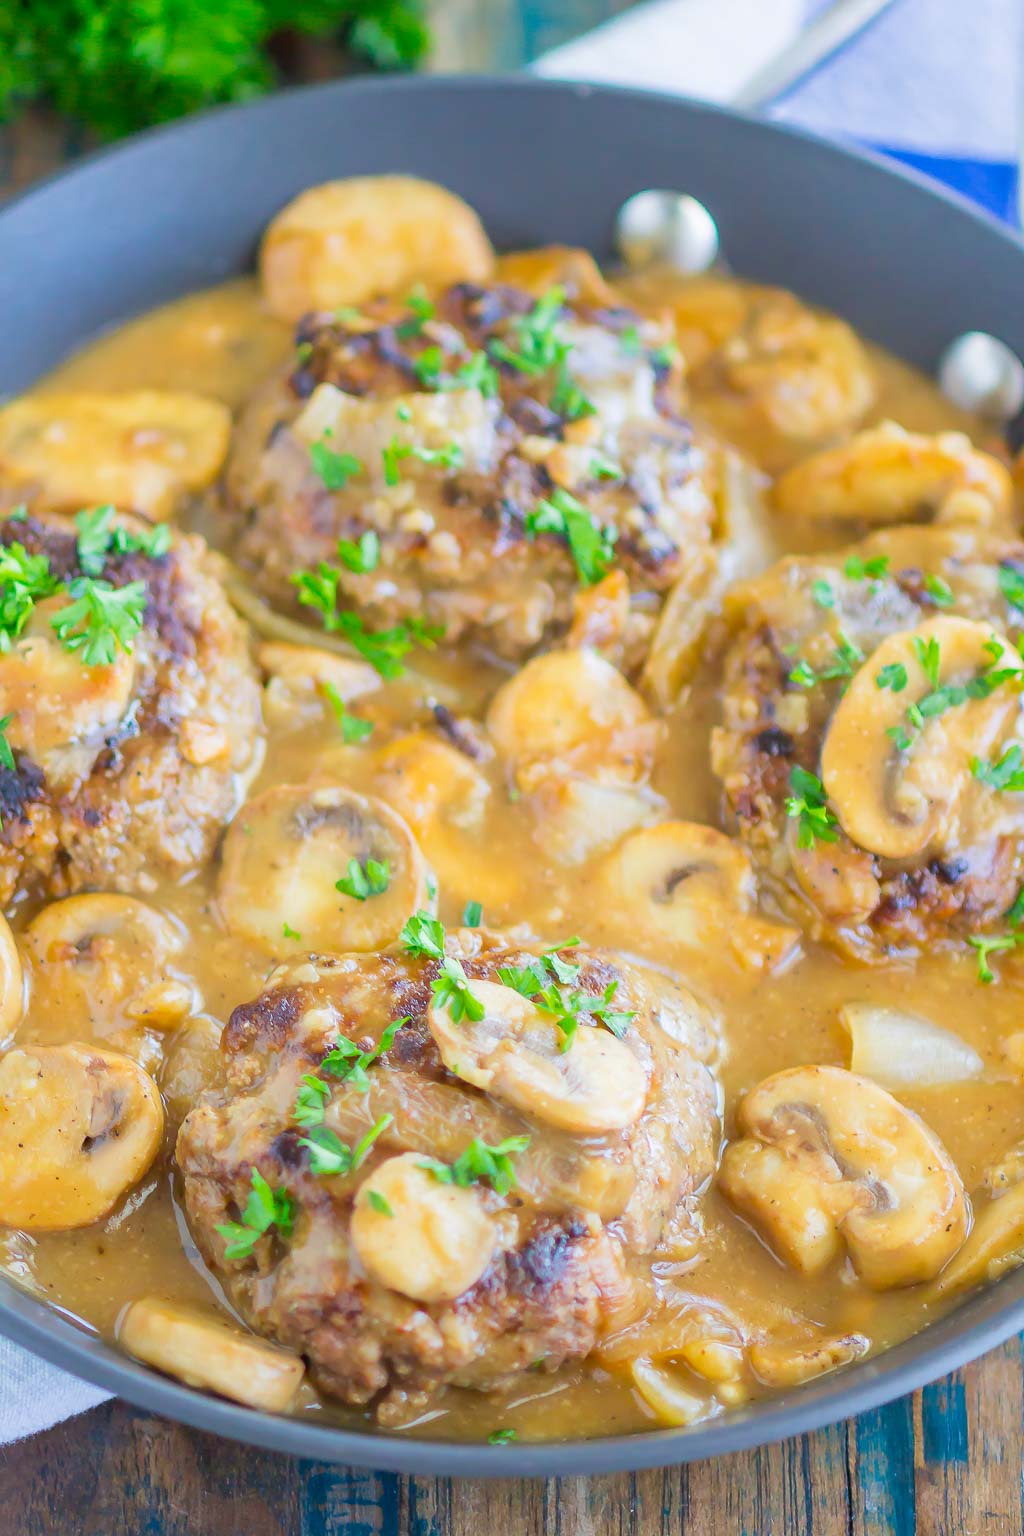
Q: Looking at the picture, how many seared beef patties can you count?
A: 4